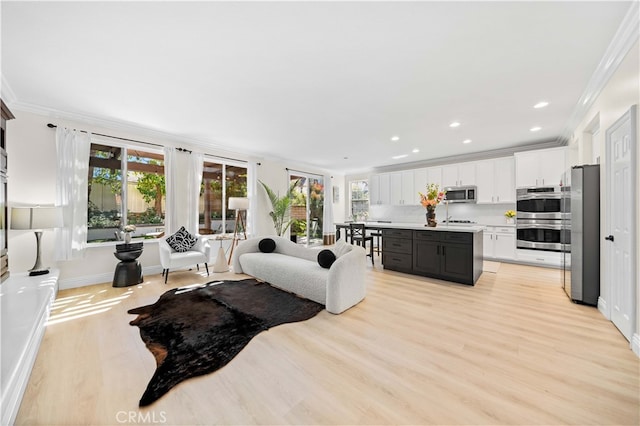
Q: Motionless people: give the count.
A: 0